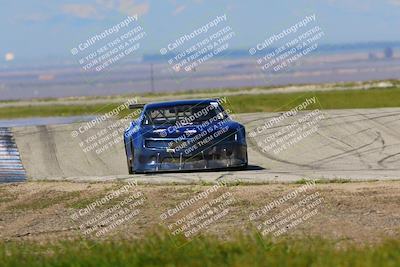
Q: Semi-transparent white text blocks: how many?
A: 9